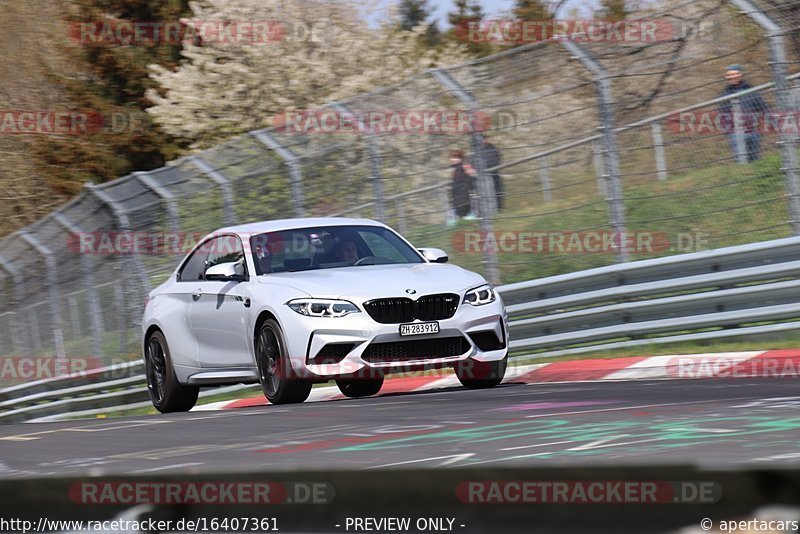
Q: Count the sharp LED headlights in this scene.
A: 2